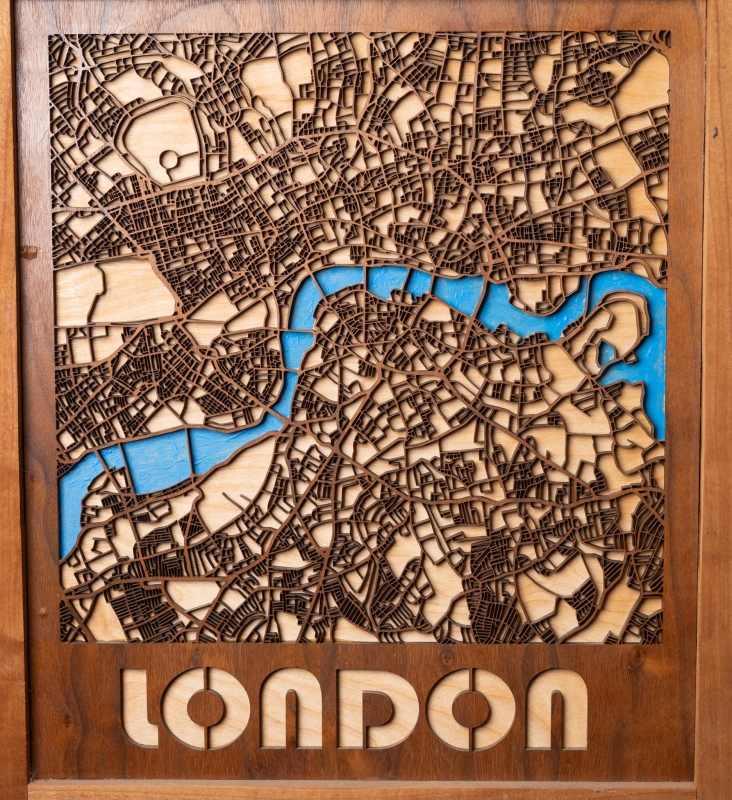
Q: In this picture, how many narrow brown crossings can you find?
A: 12